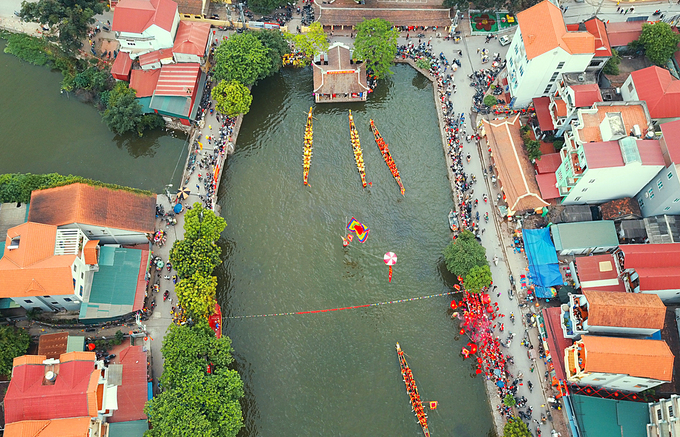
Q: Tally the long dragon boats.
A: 4